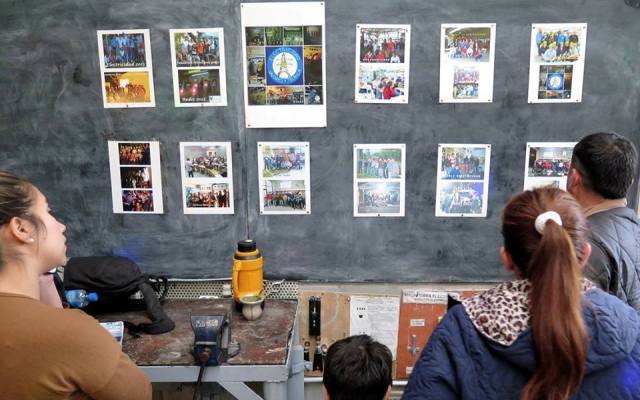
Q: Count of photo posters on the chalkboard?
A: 12